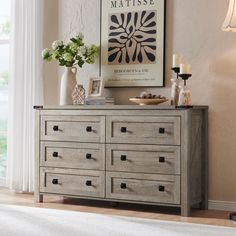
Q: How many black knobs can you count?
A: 12